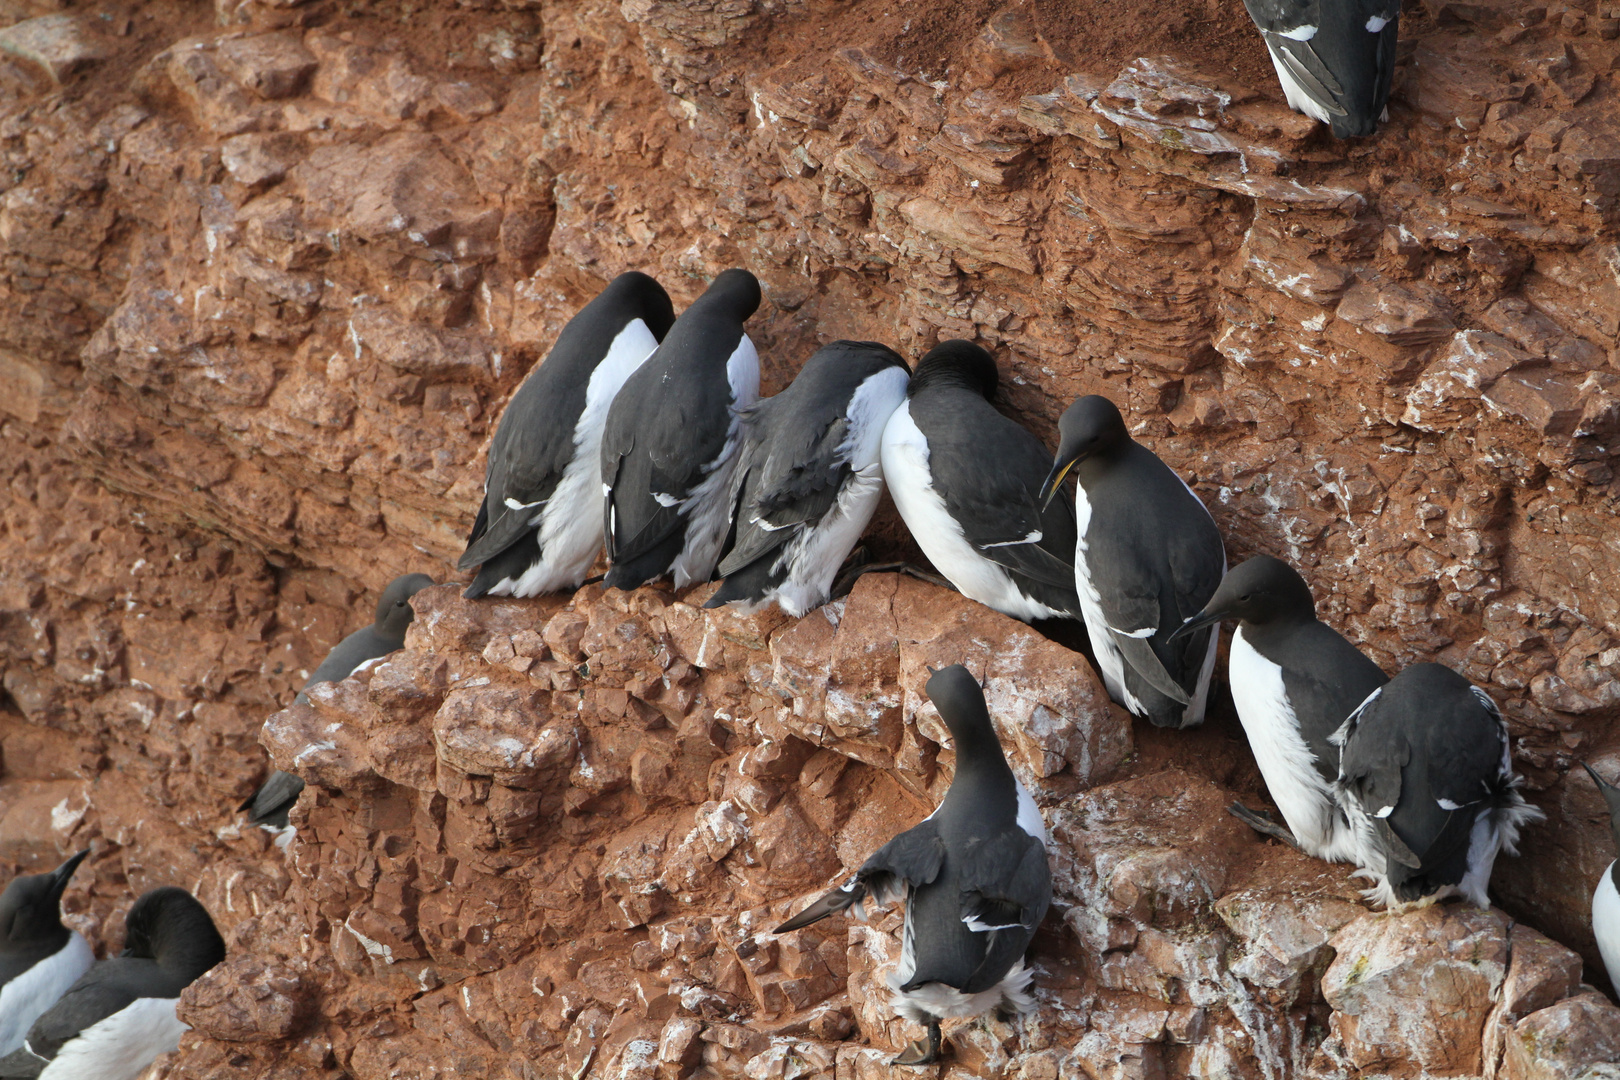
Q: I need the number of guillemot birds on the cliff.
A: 13